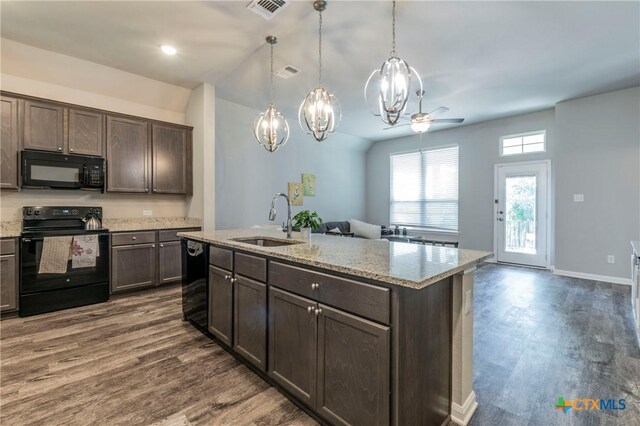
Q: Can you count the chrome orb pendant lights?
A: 3